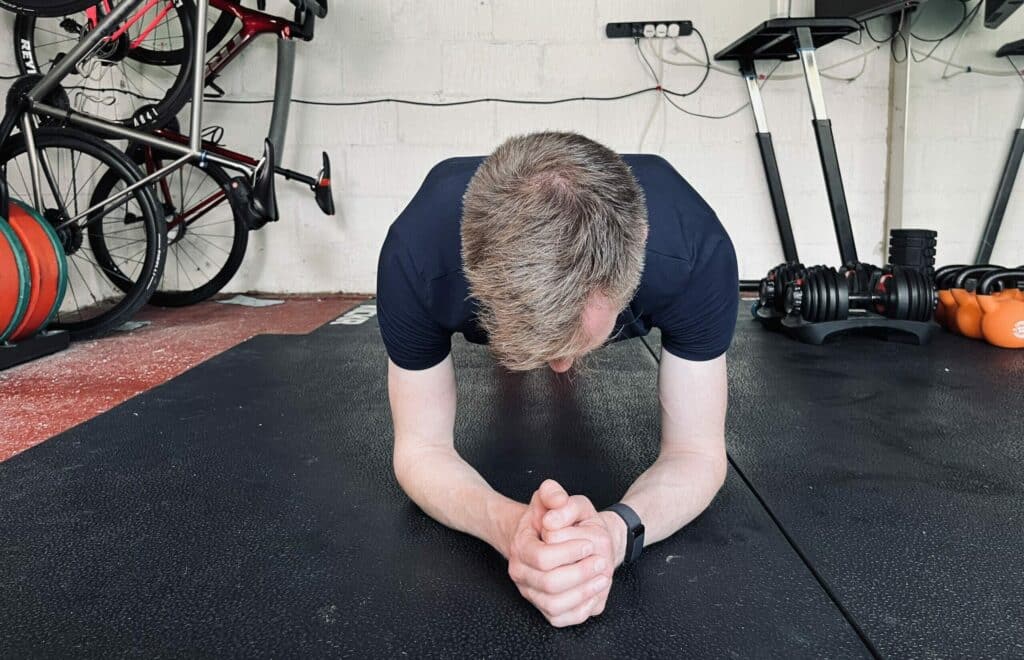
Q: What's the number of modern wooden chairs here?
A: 0